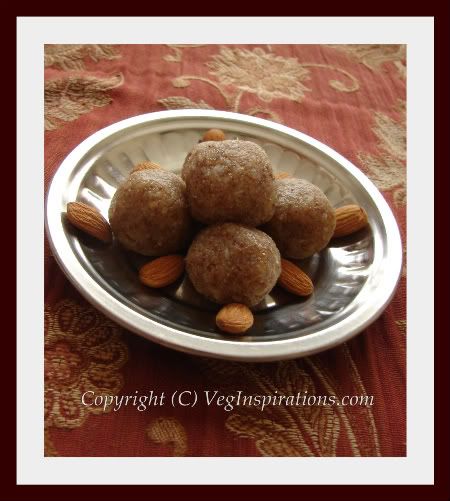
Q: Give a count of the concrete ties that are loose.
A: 0